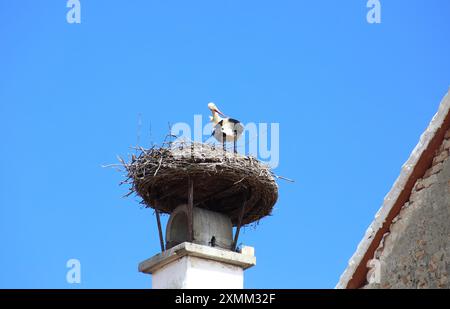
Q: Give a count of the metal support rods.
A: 3